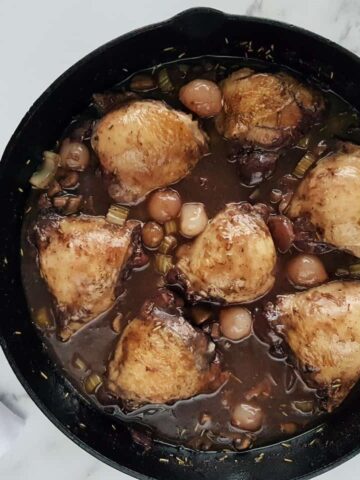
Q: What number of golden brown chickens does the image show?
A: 7